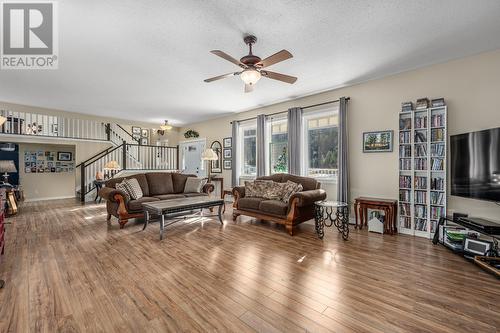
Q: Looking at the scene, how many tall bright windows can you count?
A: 3